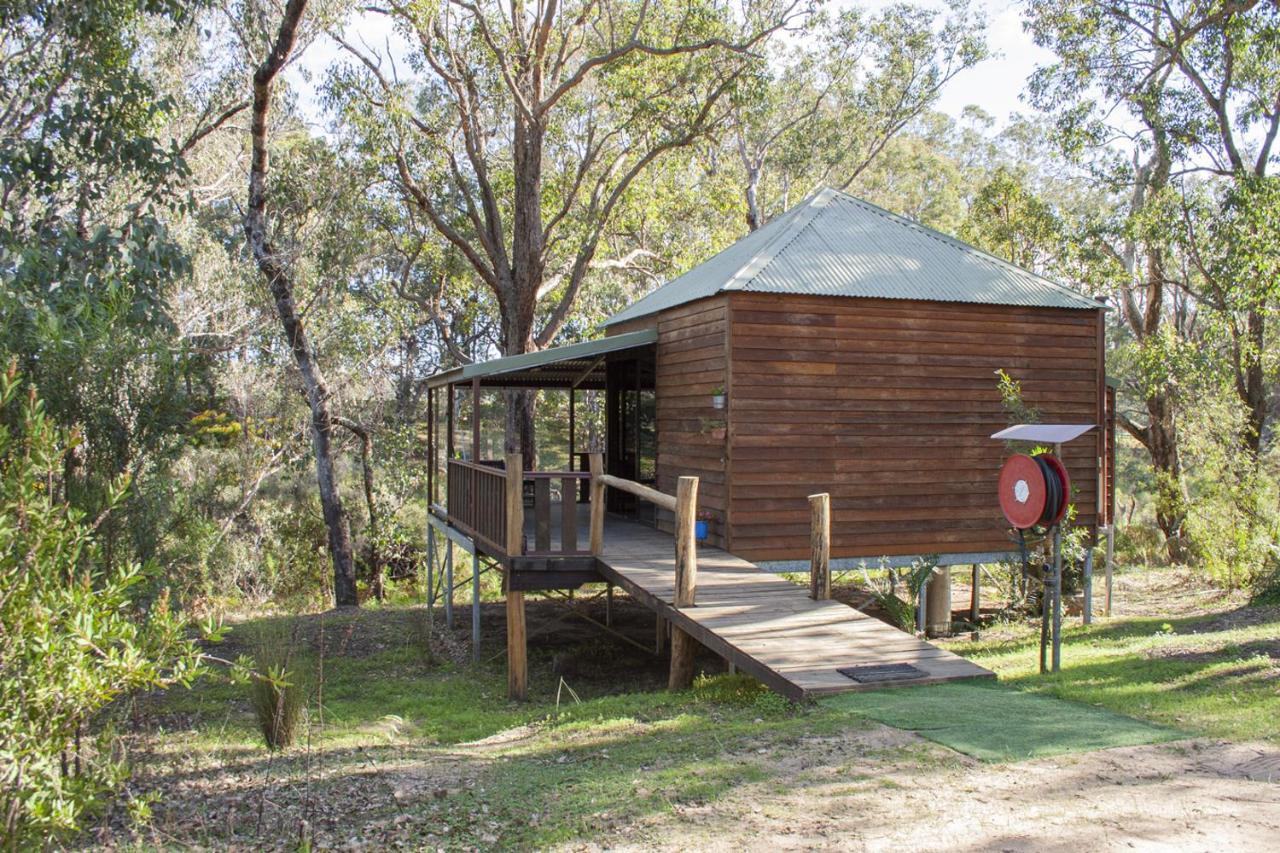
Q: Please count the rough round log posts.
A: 4